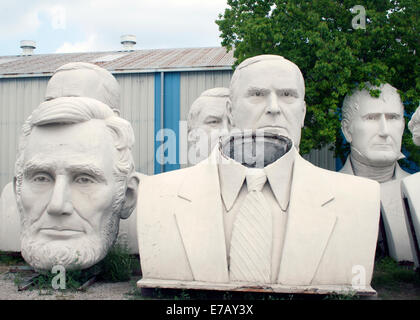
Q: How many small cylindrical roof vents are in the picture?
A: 2